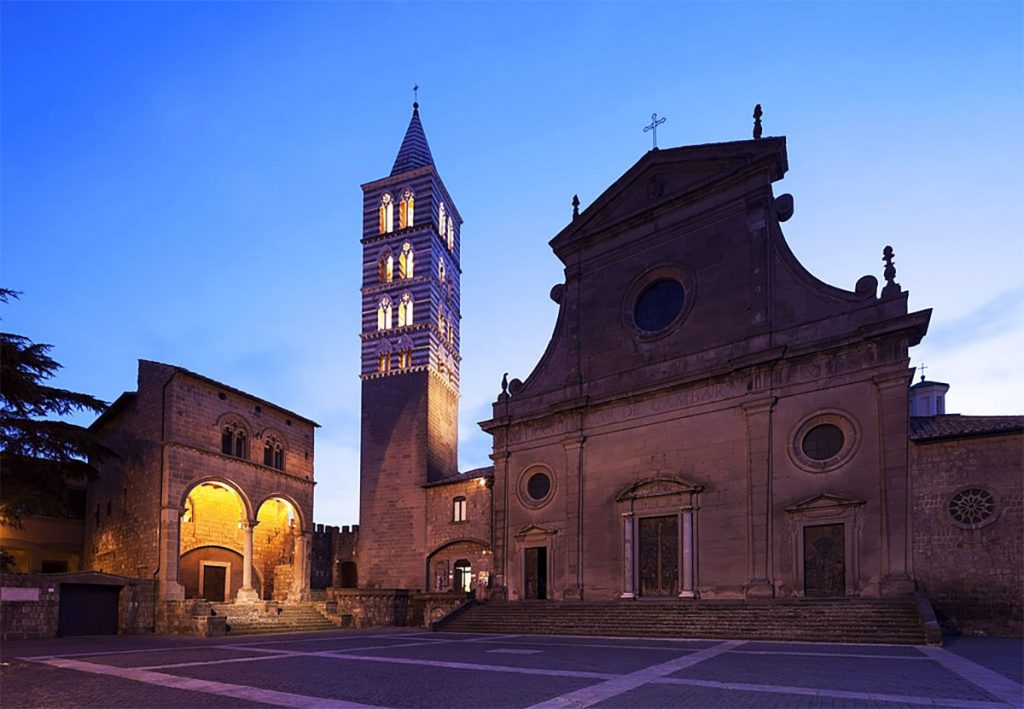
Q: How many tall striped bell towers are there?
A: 1